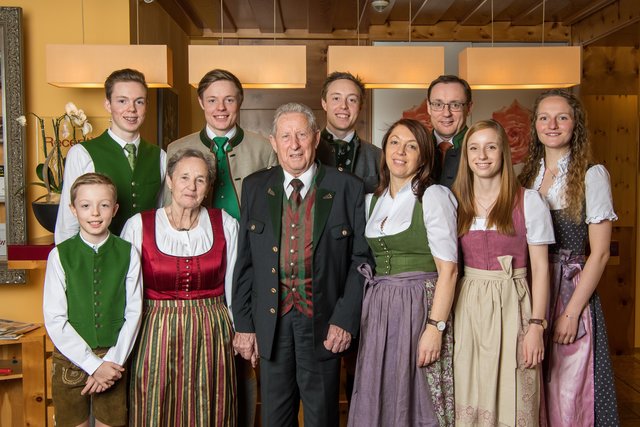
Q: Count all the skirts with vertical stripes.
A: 1